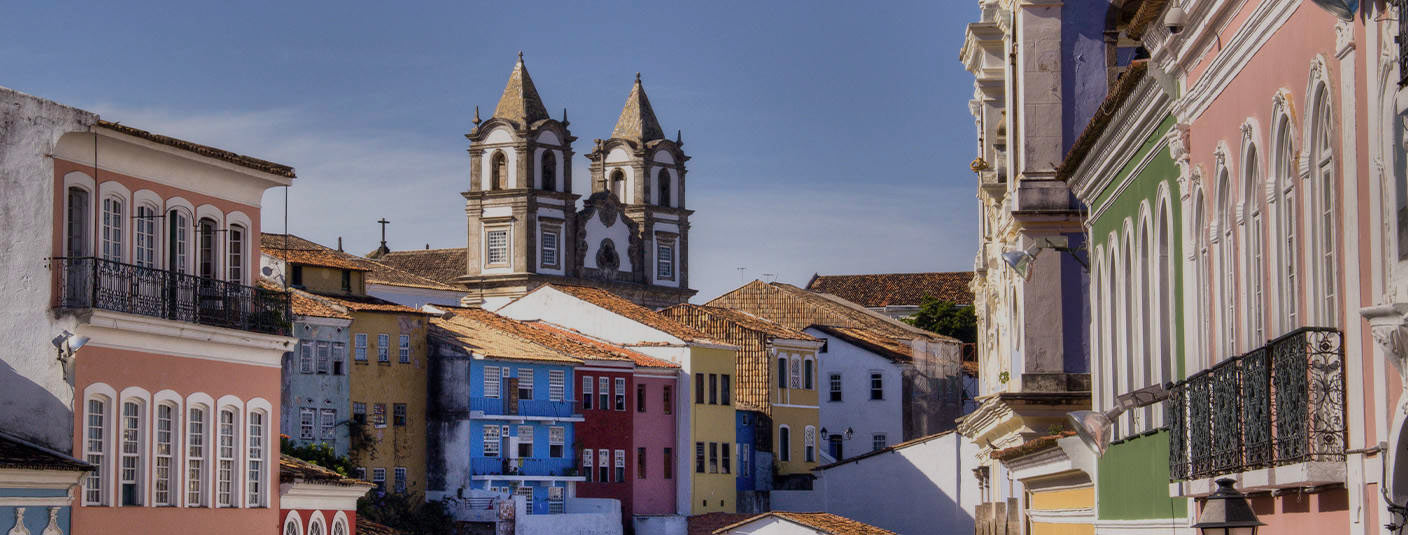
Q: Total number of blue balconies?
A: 2